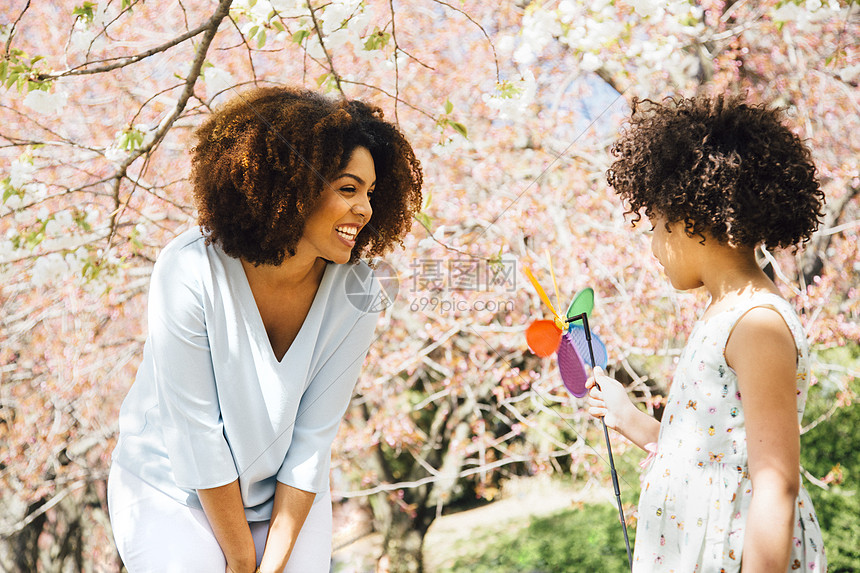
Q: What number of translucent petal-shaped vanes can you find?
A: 6